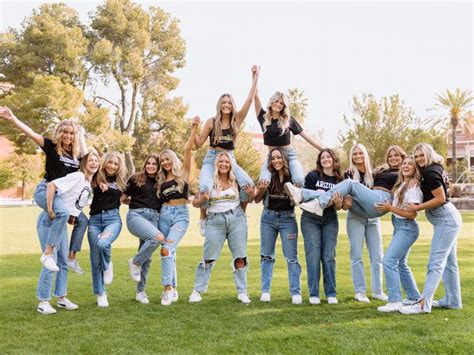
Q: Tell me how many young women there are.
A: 14